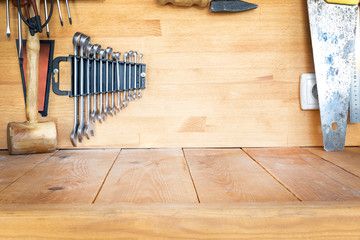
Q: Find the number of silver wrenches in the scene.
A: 12